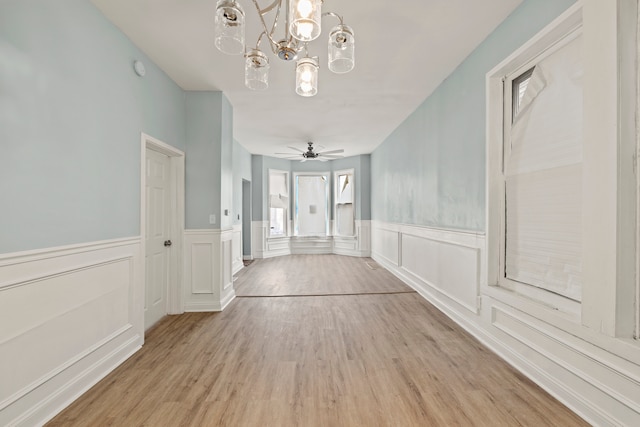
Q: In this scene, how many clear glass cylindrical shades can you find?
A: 5